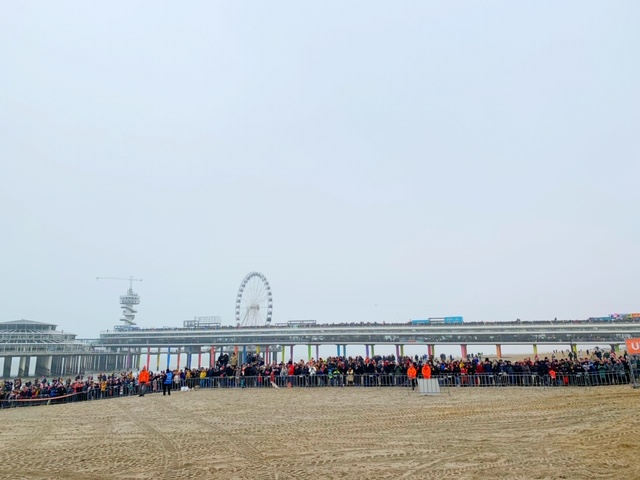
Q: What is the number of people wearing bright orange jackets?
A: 3